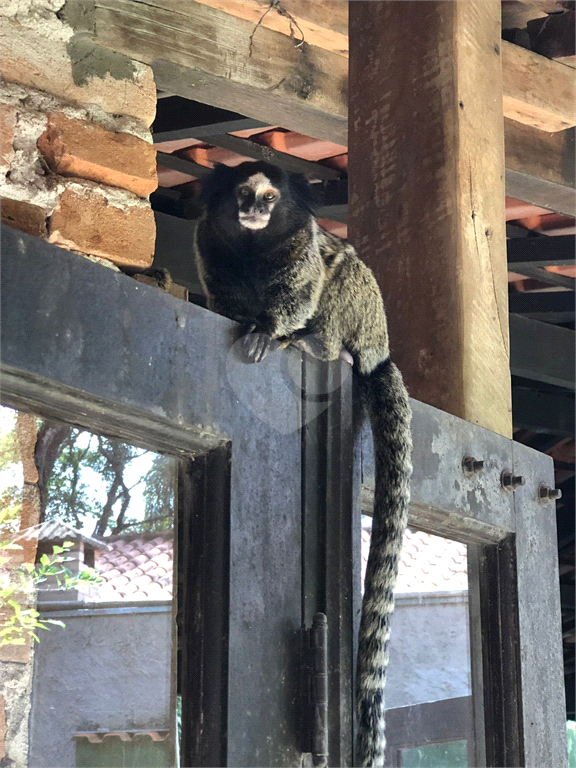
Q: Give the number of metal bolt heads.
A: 3